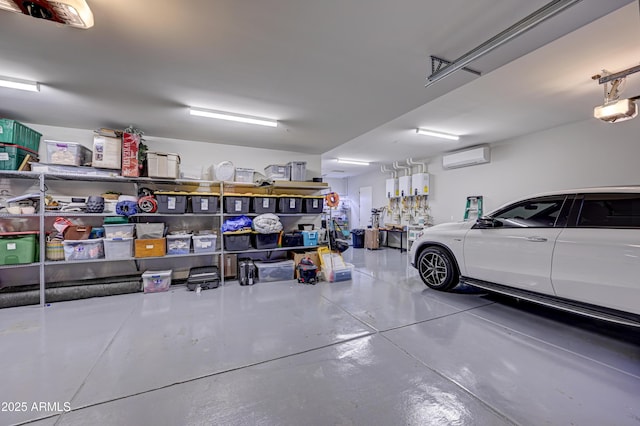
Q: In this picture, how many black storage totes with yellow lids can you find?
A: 8